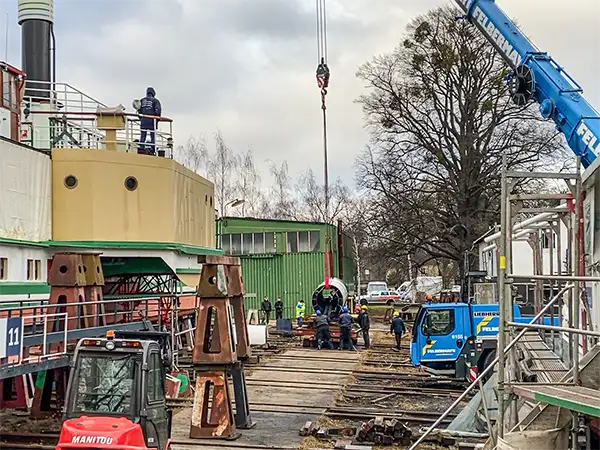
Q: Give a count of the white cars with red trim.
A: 1